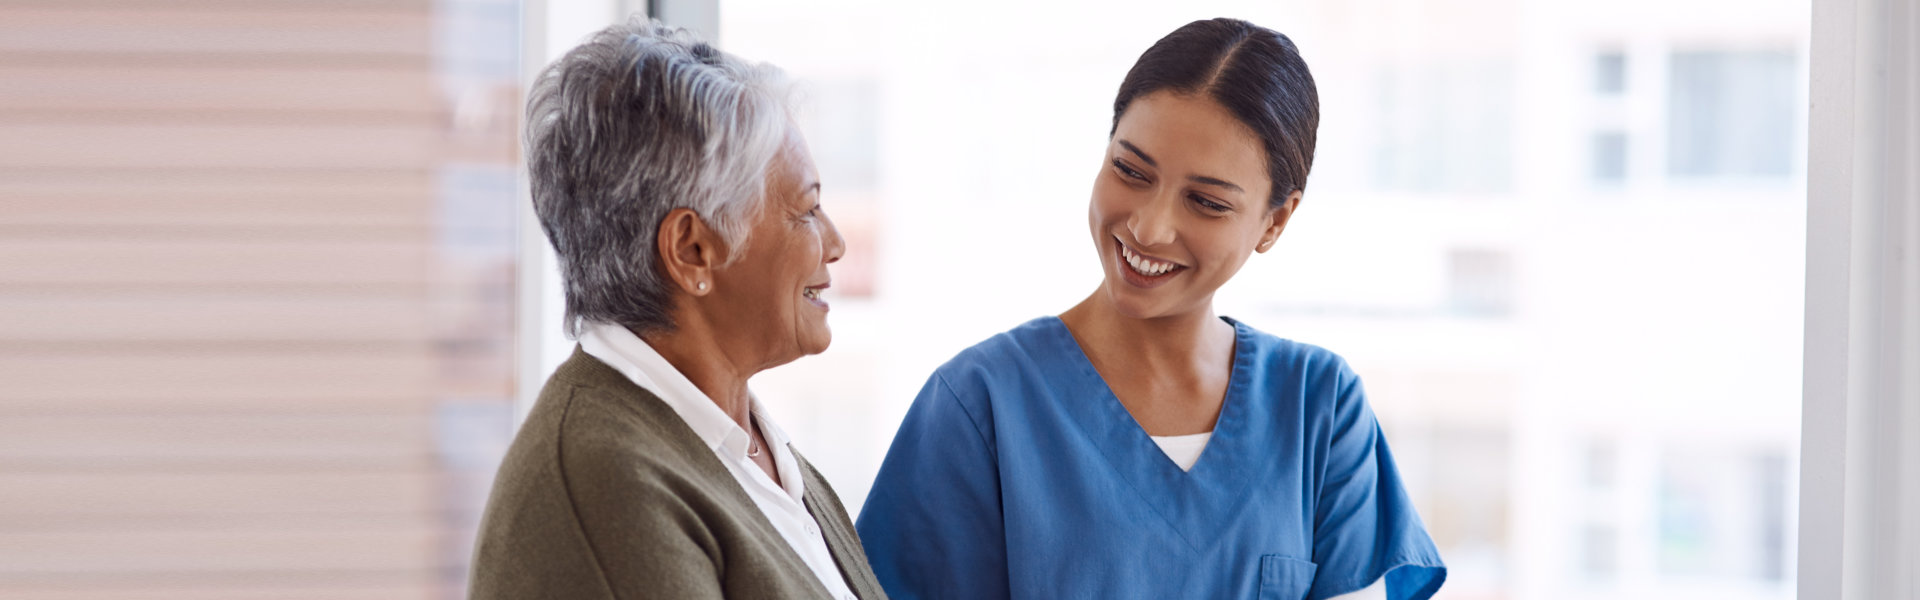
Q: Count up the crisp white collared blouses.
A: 1